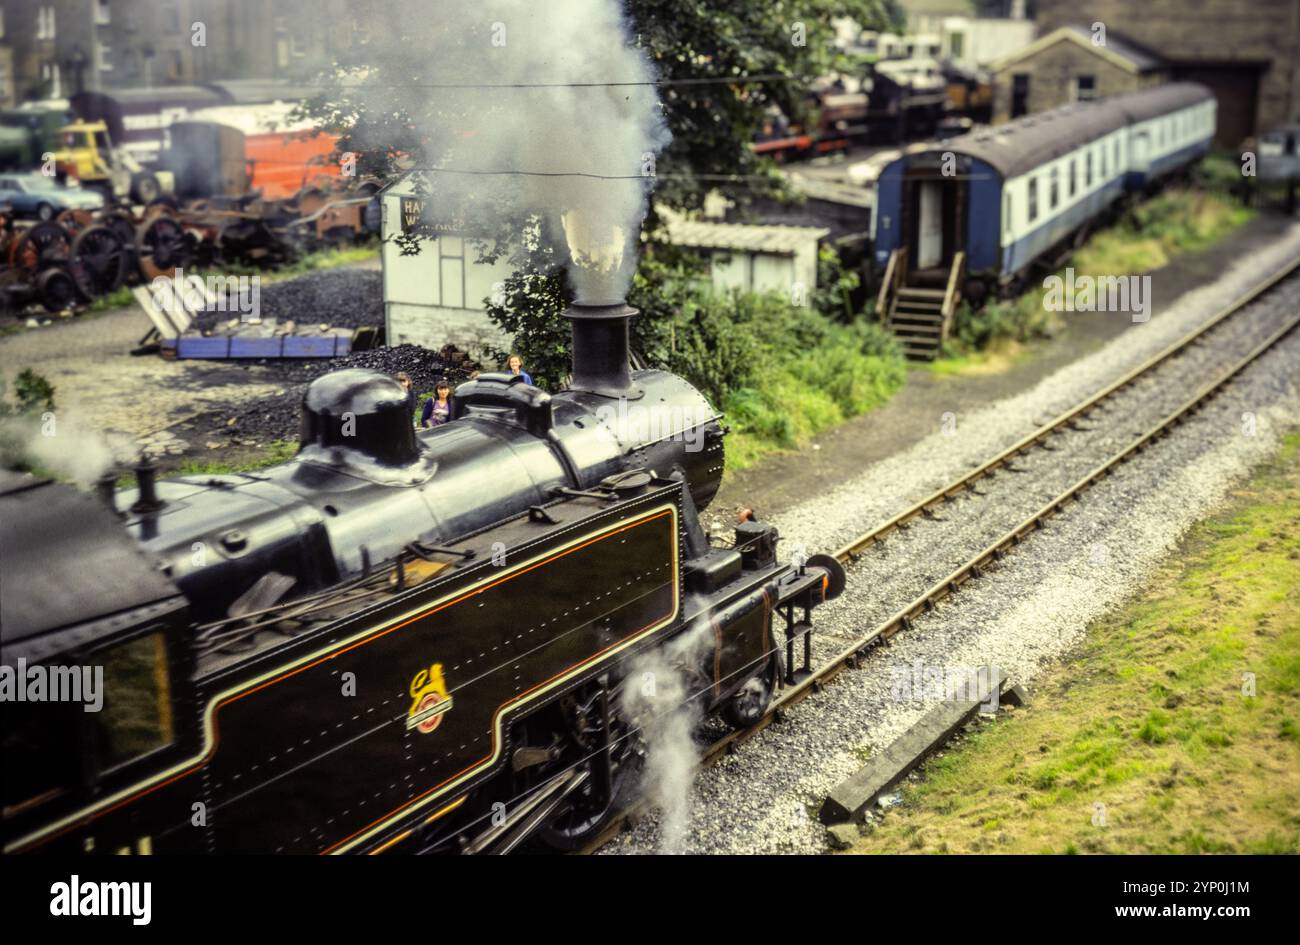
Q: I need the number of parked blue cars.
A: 1